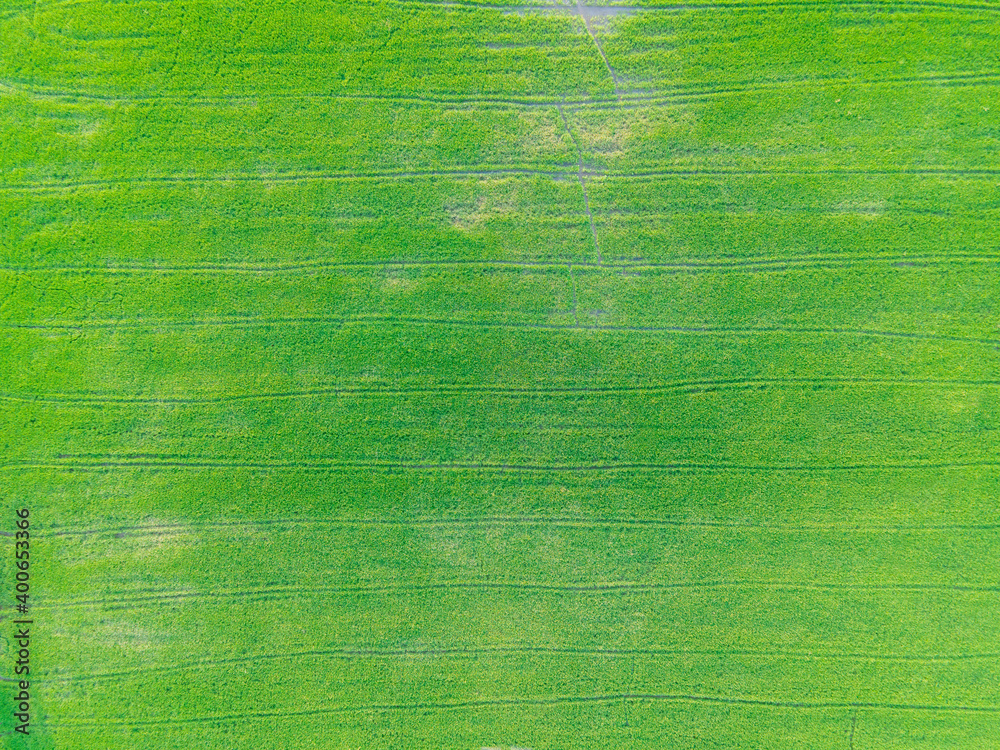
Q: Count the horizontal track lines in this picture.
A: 11